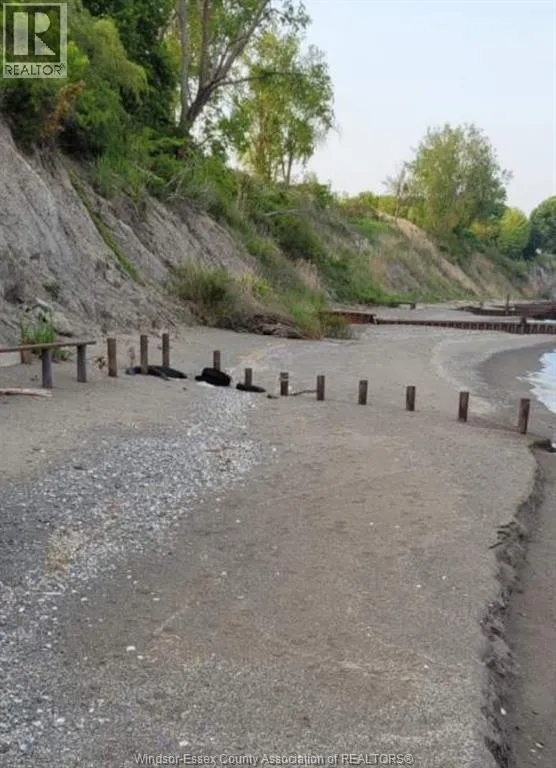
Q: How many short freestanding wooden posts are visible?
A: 11